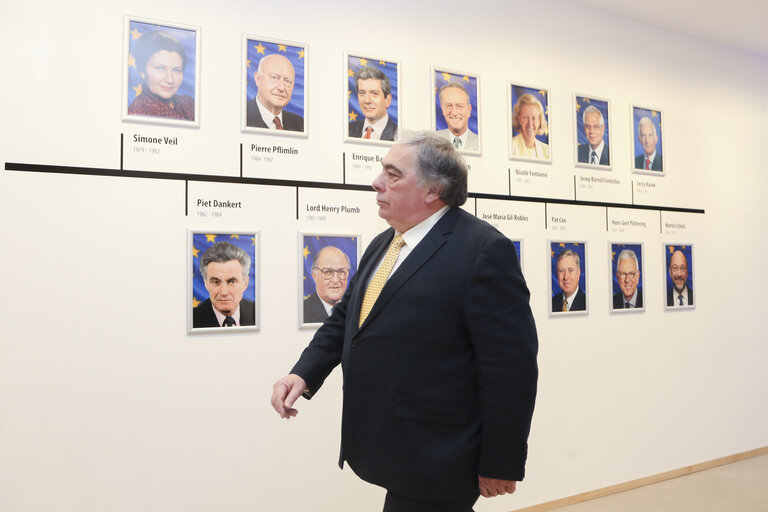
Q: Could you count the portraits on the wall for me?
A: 13